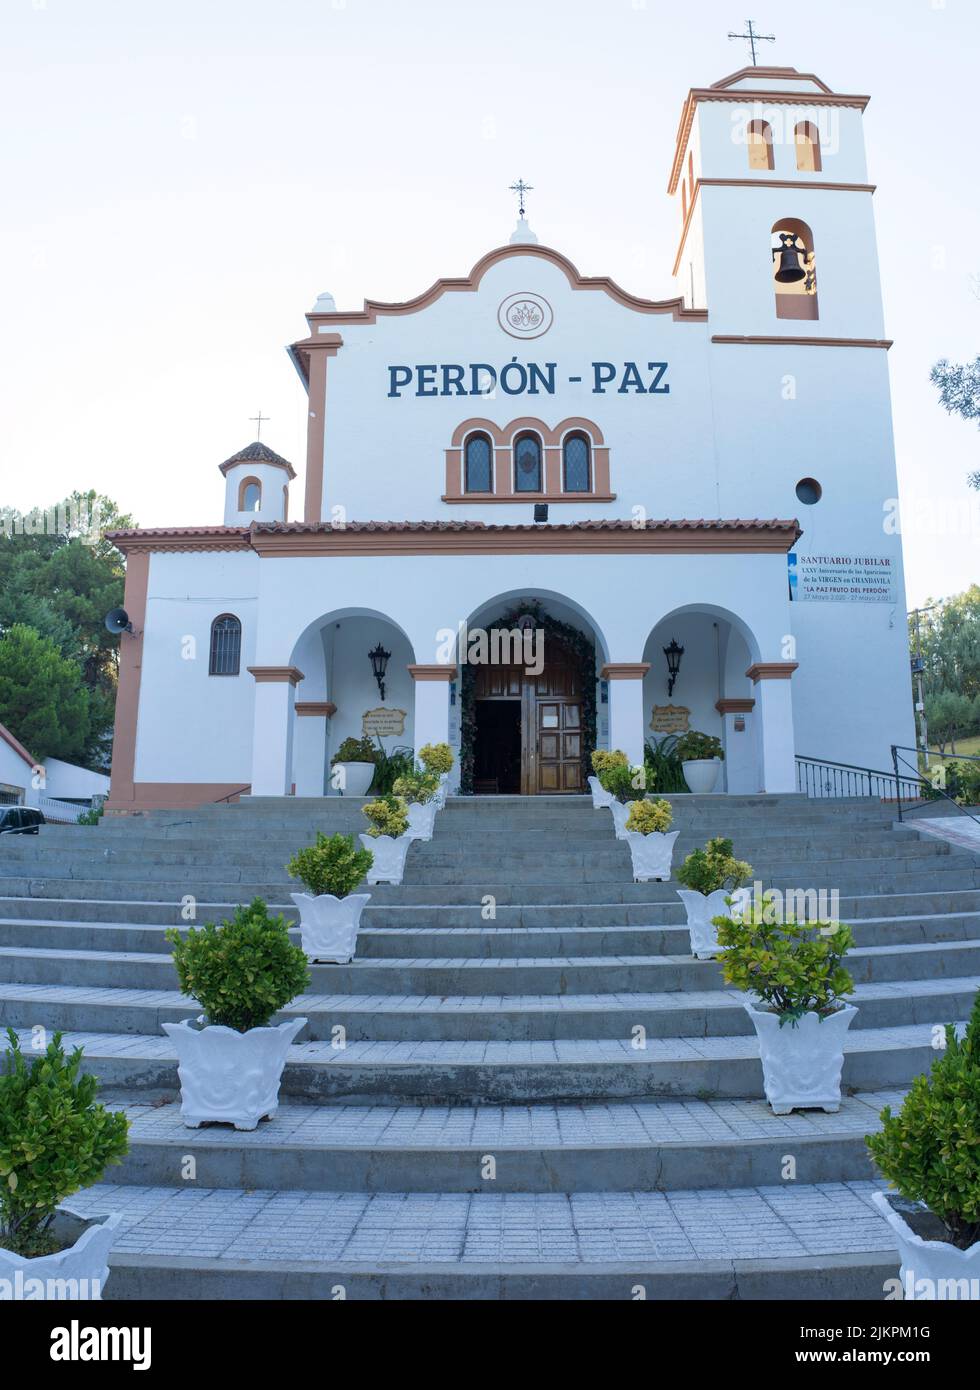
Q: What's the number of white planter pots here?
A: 14